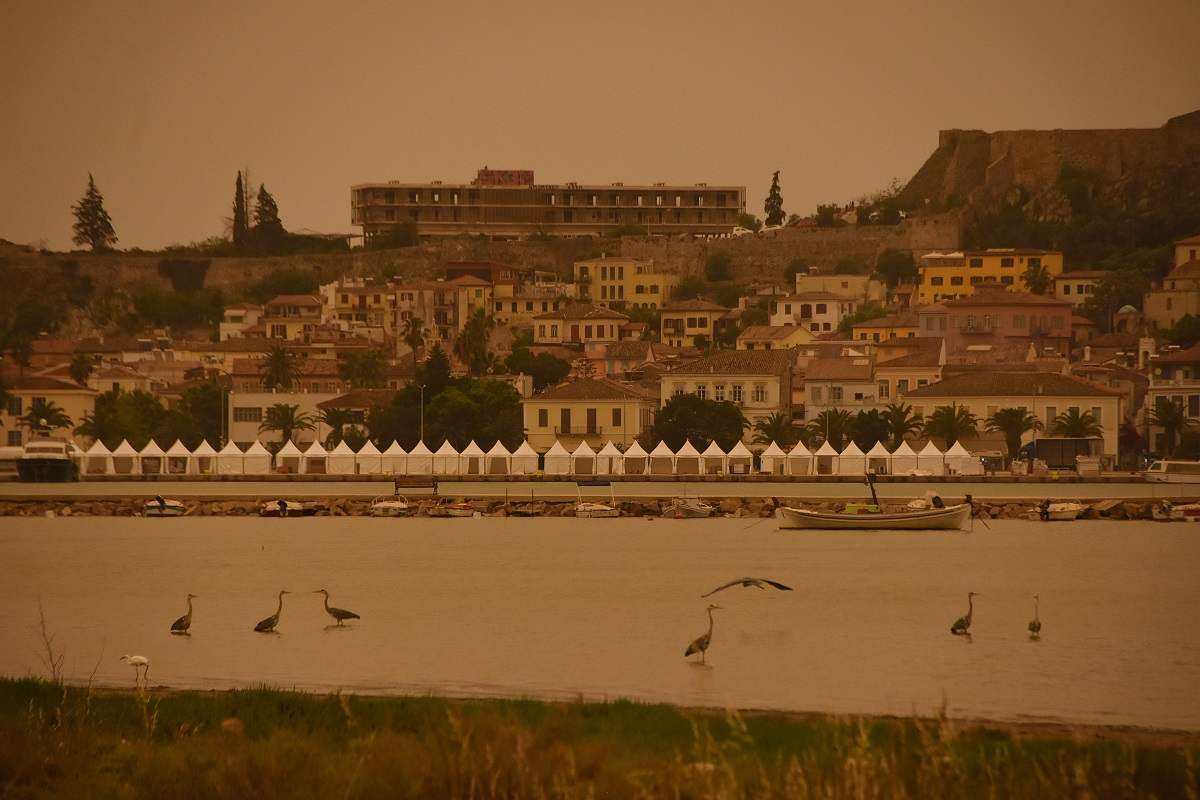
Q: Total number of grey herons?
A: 7